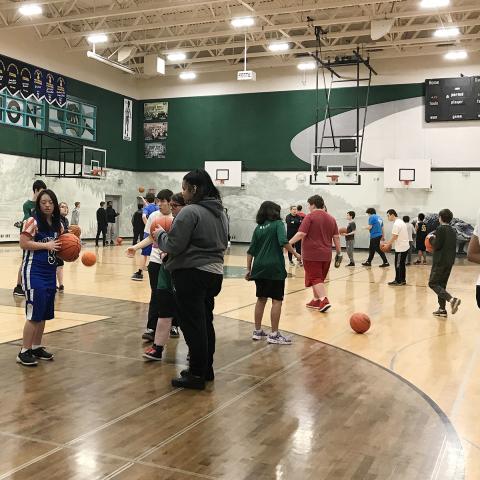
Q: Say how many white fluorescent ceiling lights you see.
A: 10